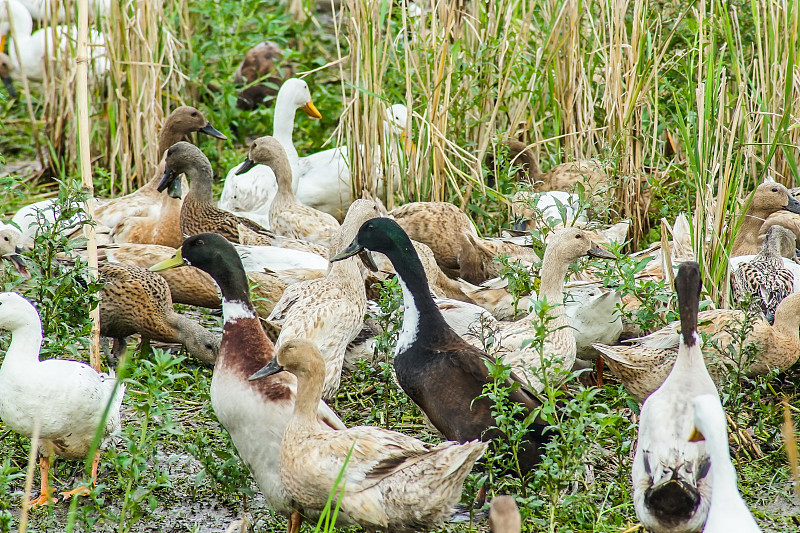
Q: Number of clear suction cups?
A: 0